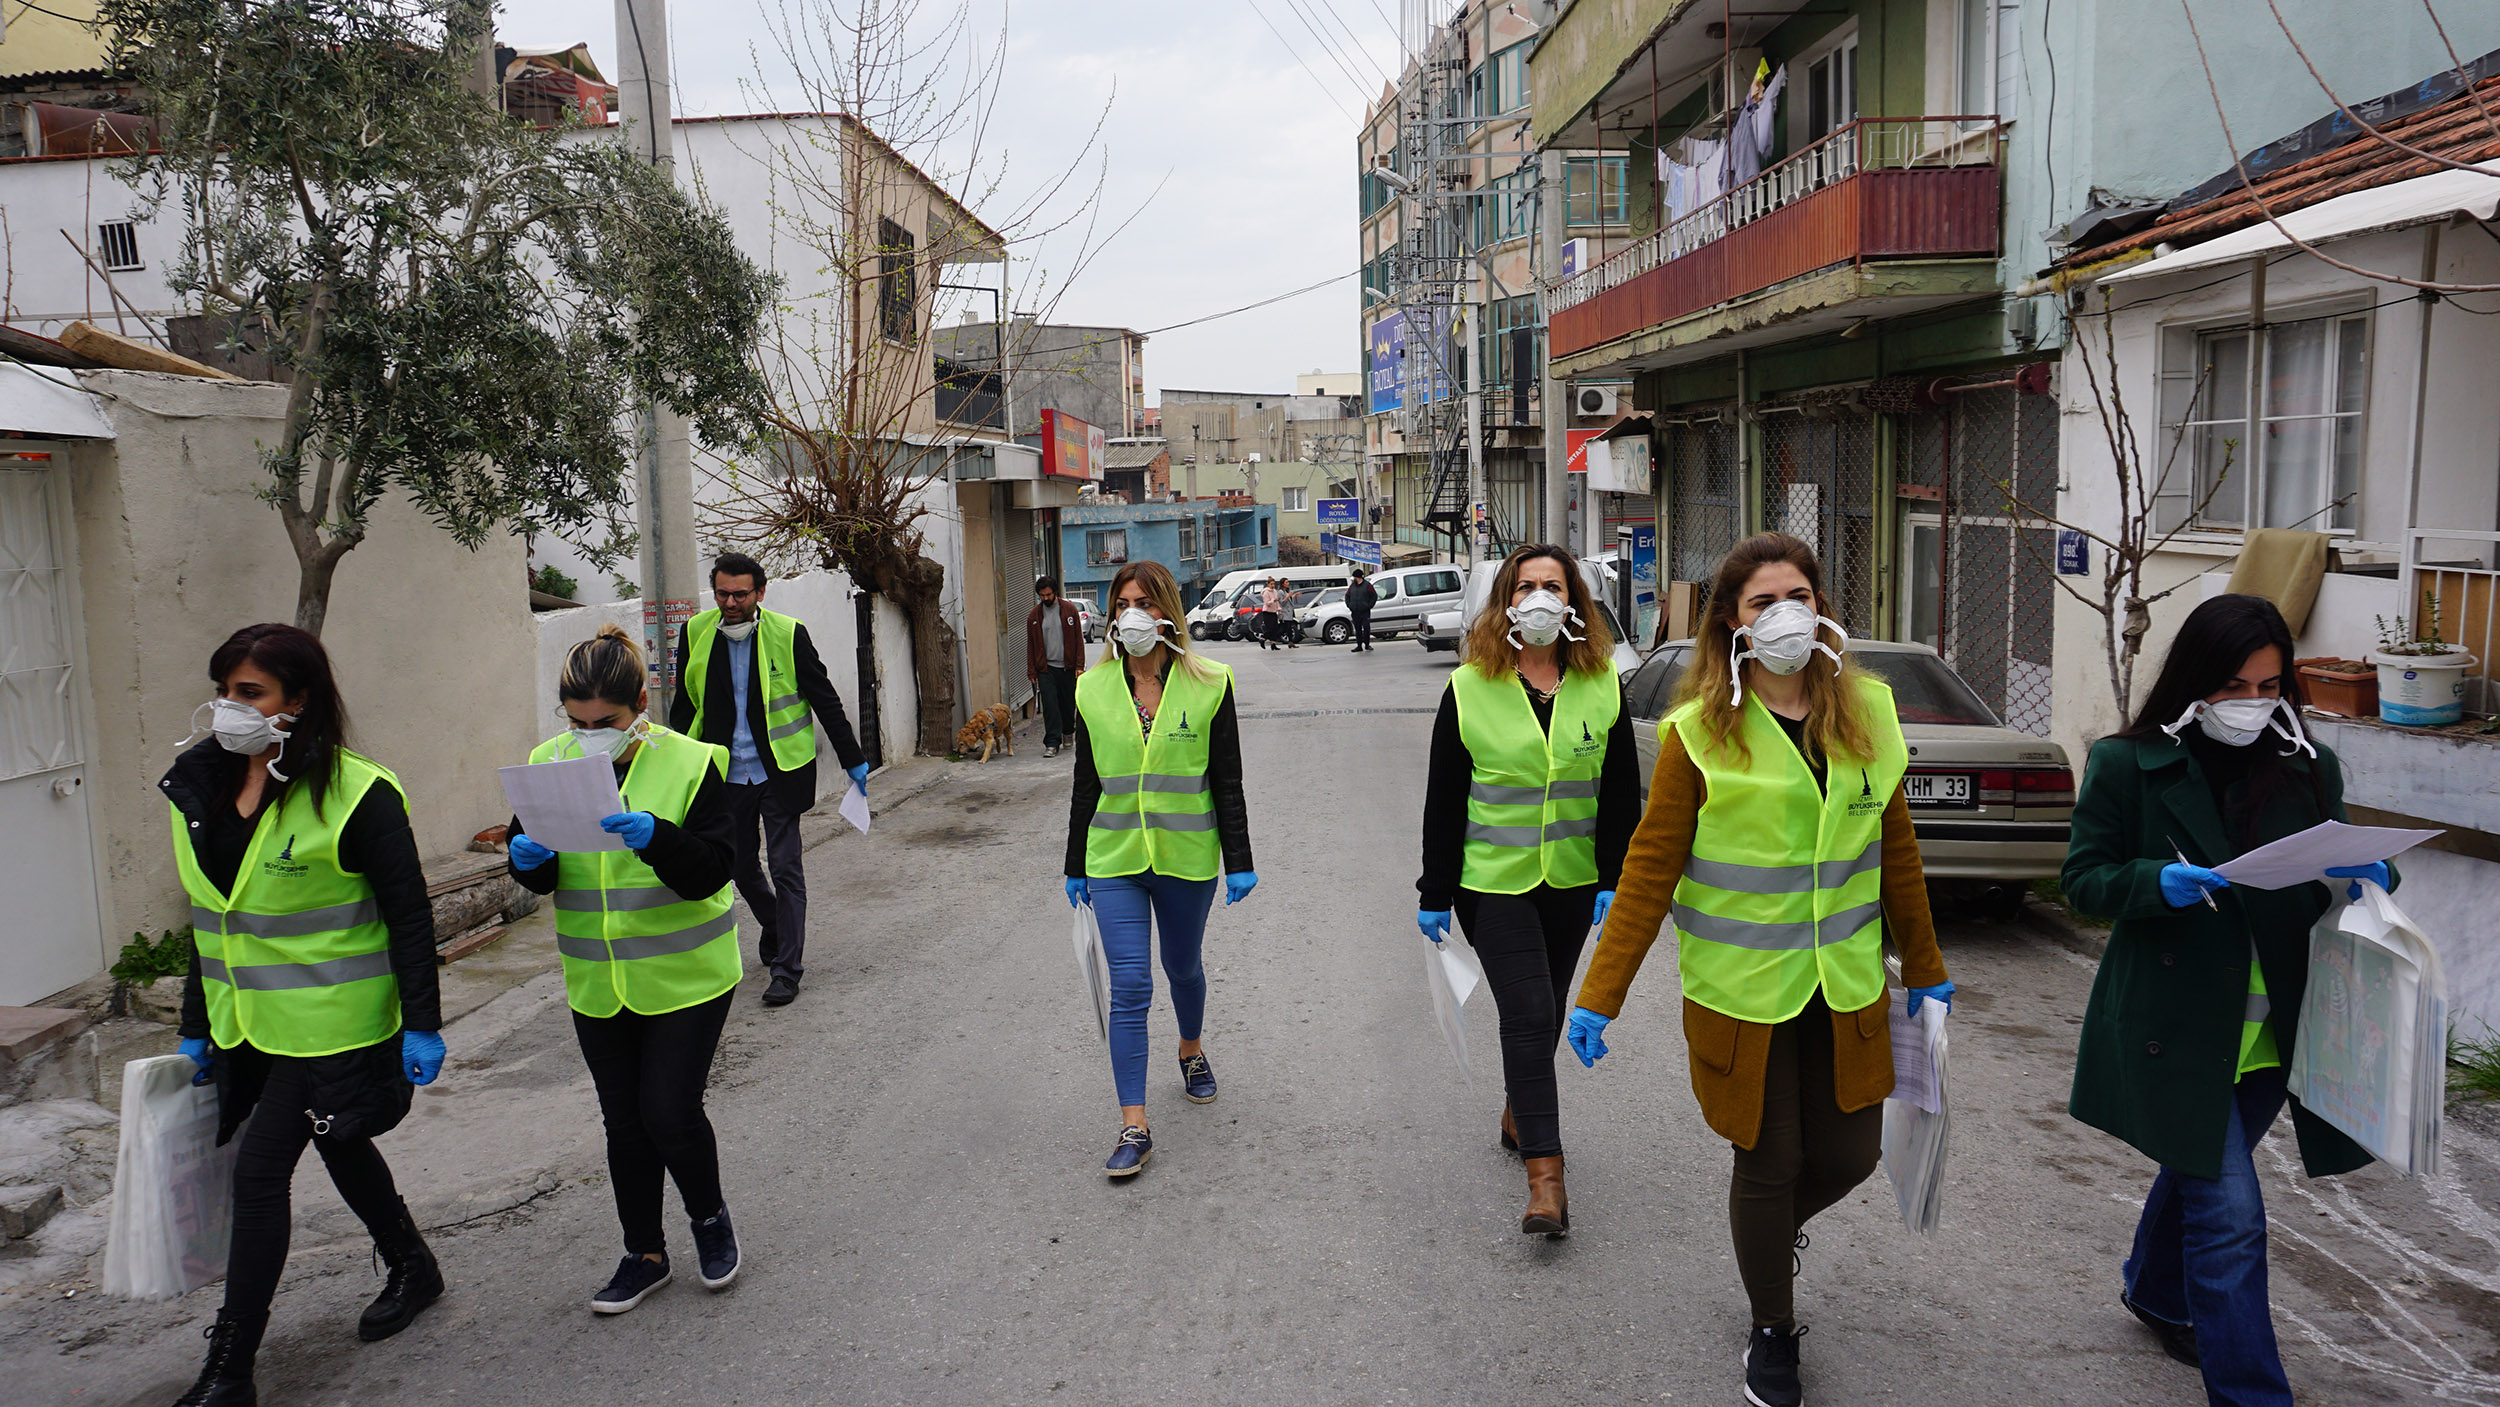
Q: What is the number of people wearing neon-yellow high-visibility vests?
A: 7